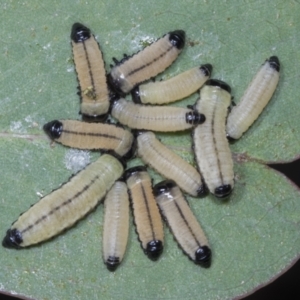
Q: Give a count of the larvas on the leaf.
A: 12